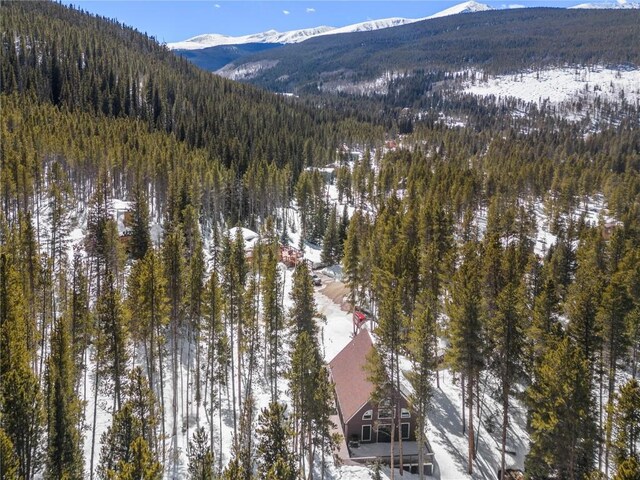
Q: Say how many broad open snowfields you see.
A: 1